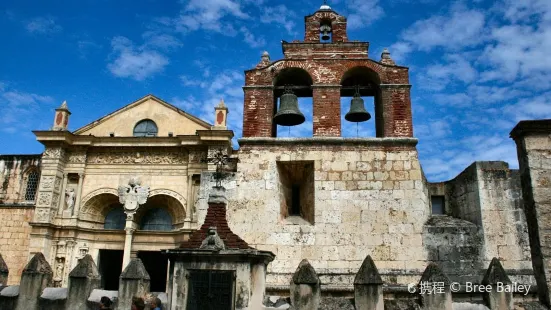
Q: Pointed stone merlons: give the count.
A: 8